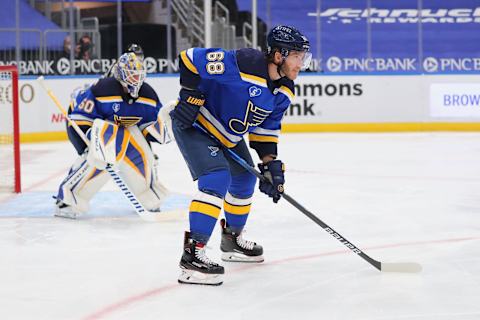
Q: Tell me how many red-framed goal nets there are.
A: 1